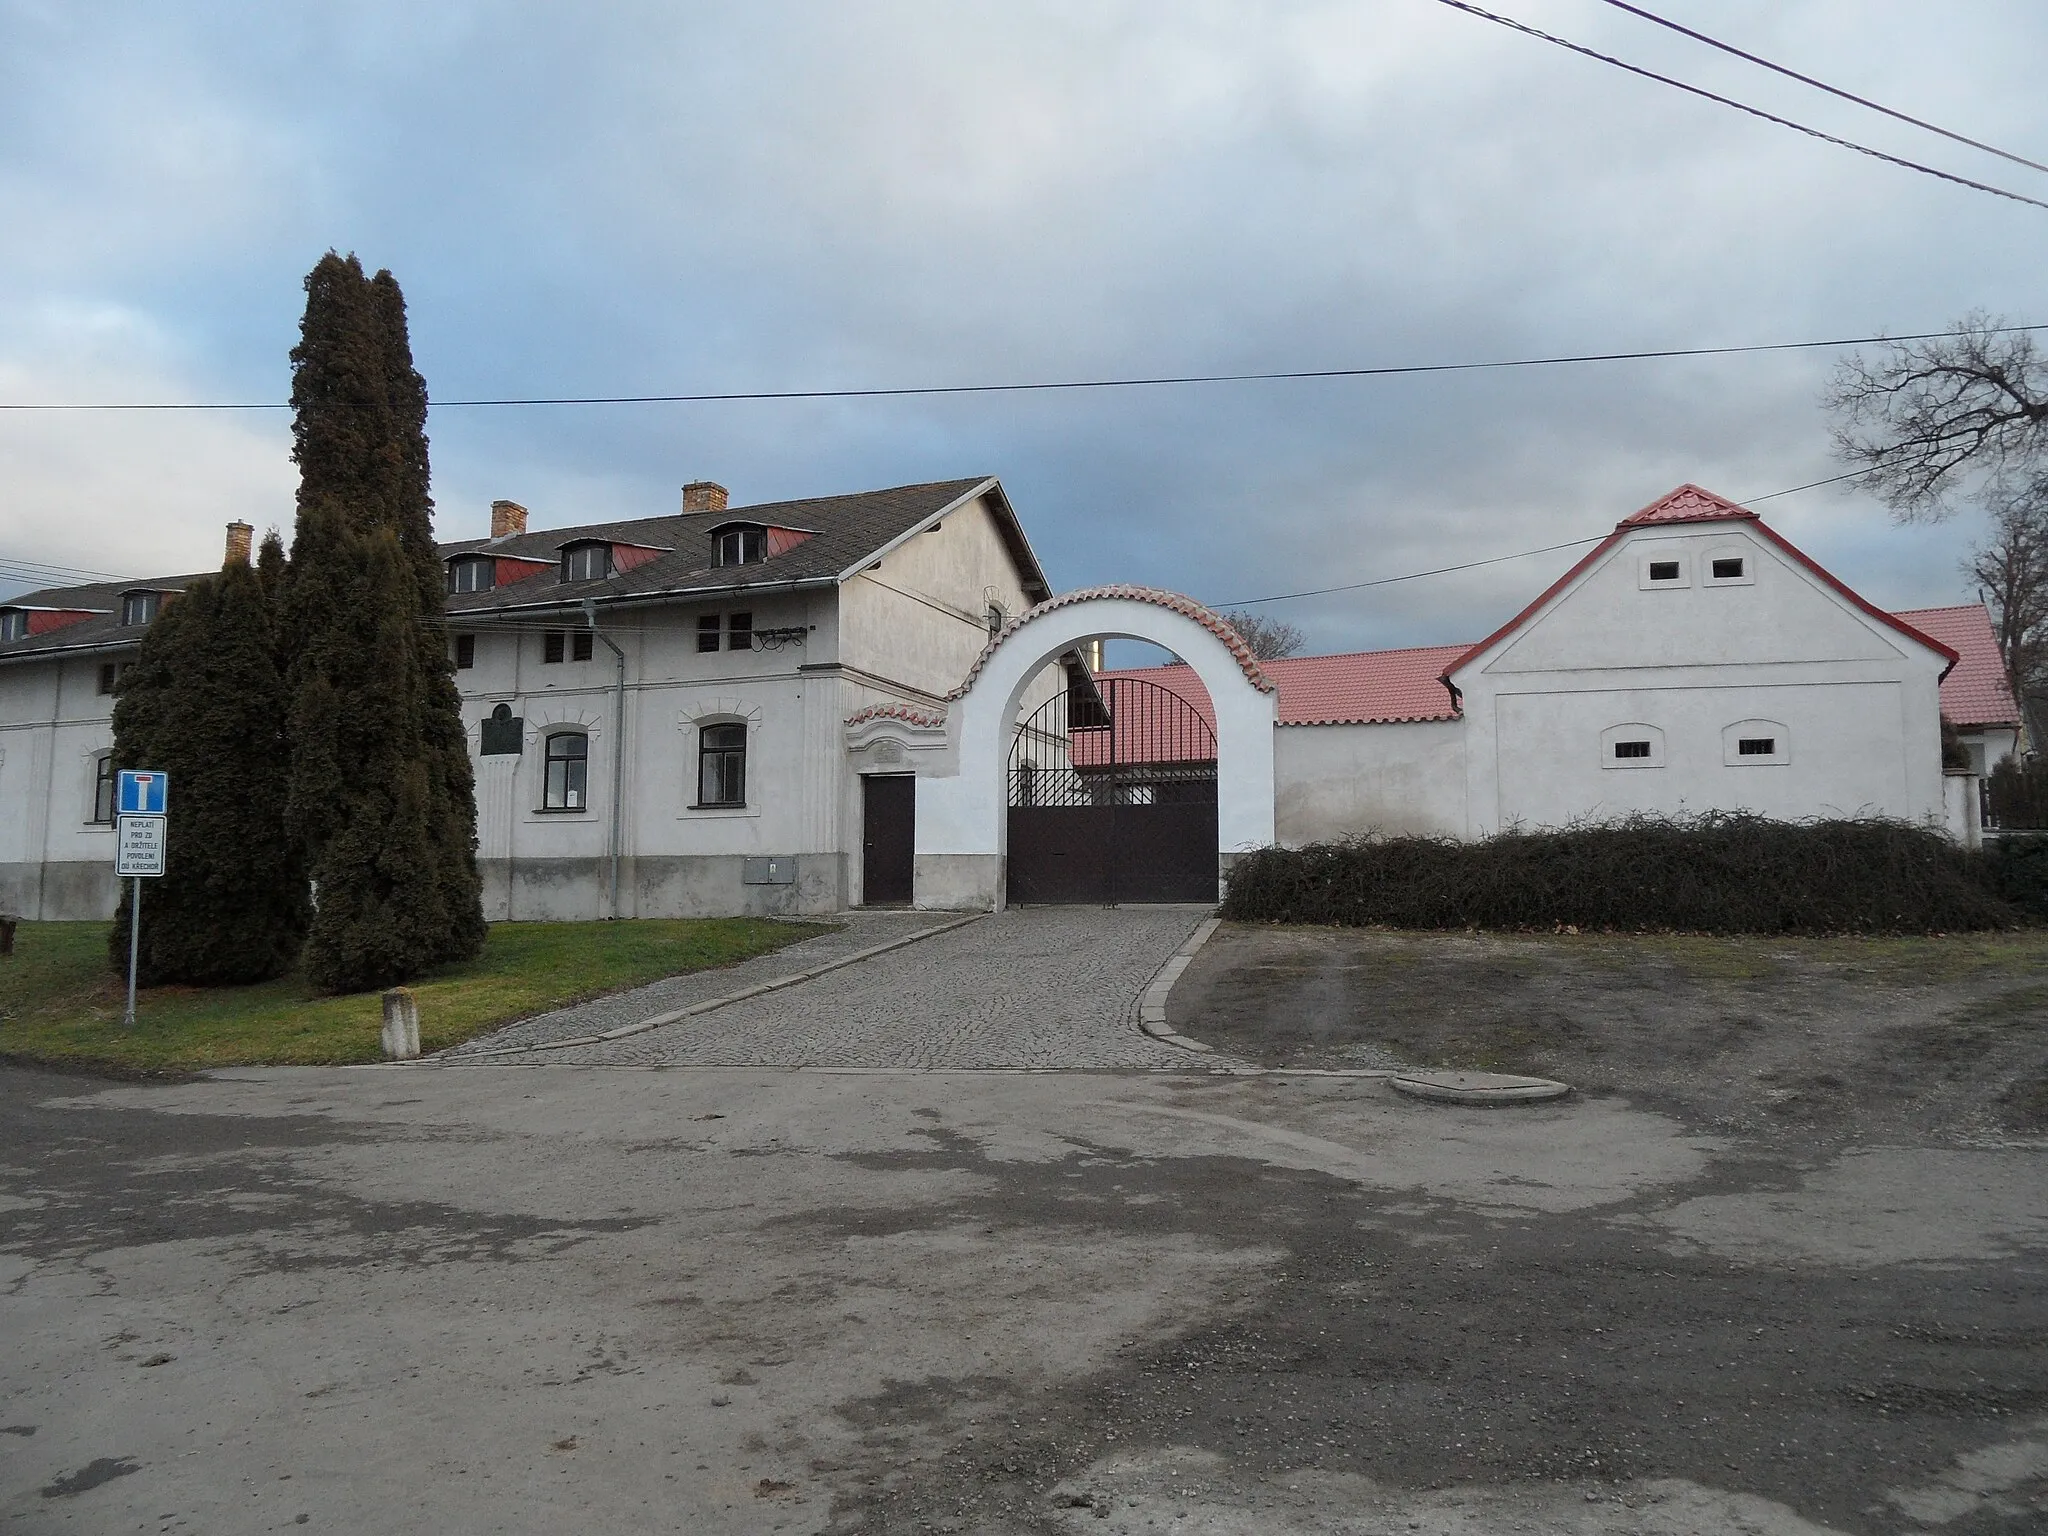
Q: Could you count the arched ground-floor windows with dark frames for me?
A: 3